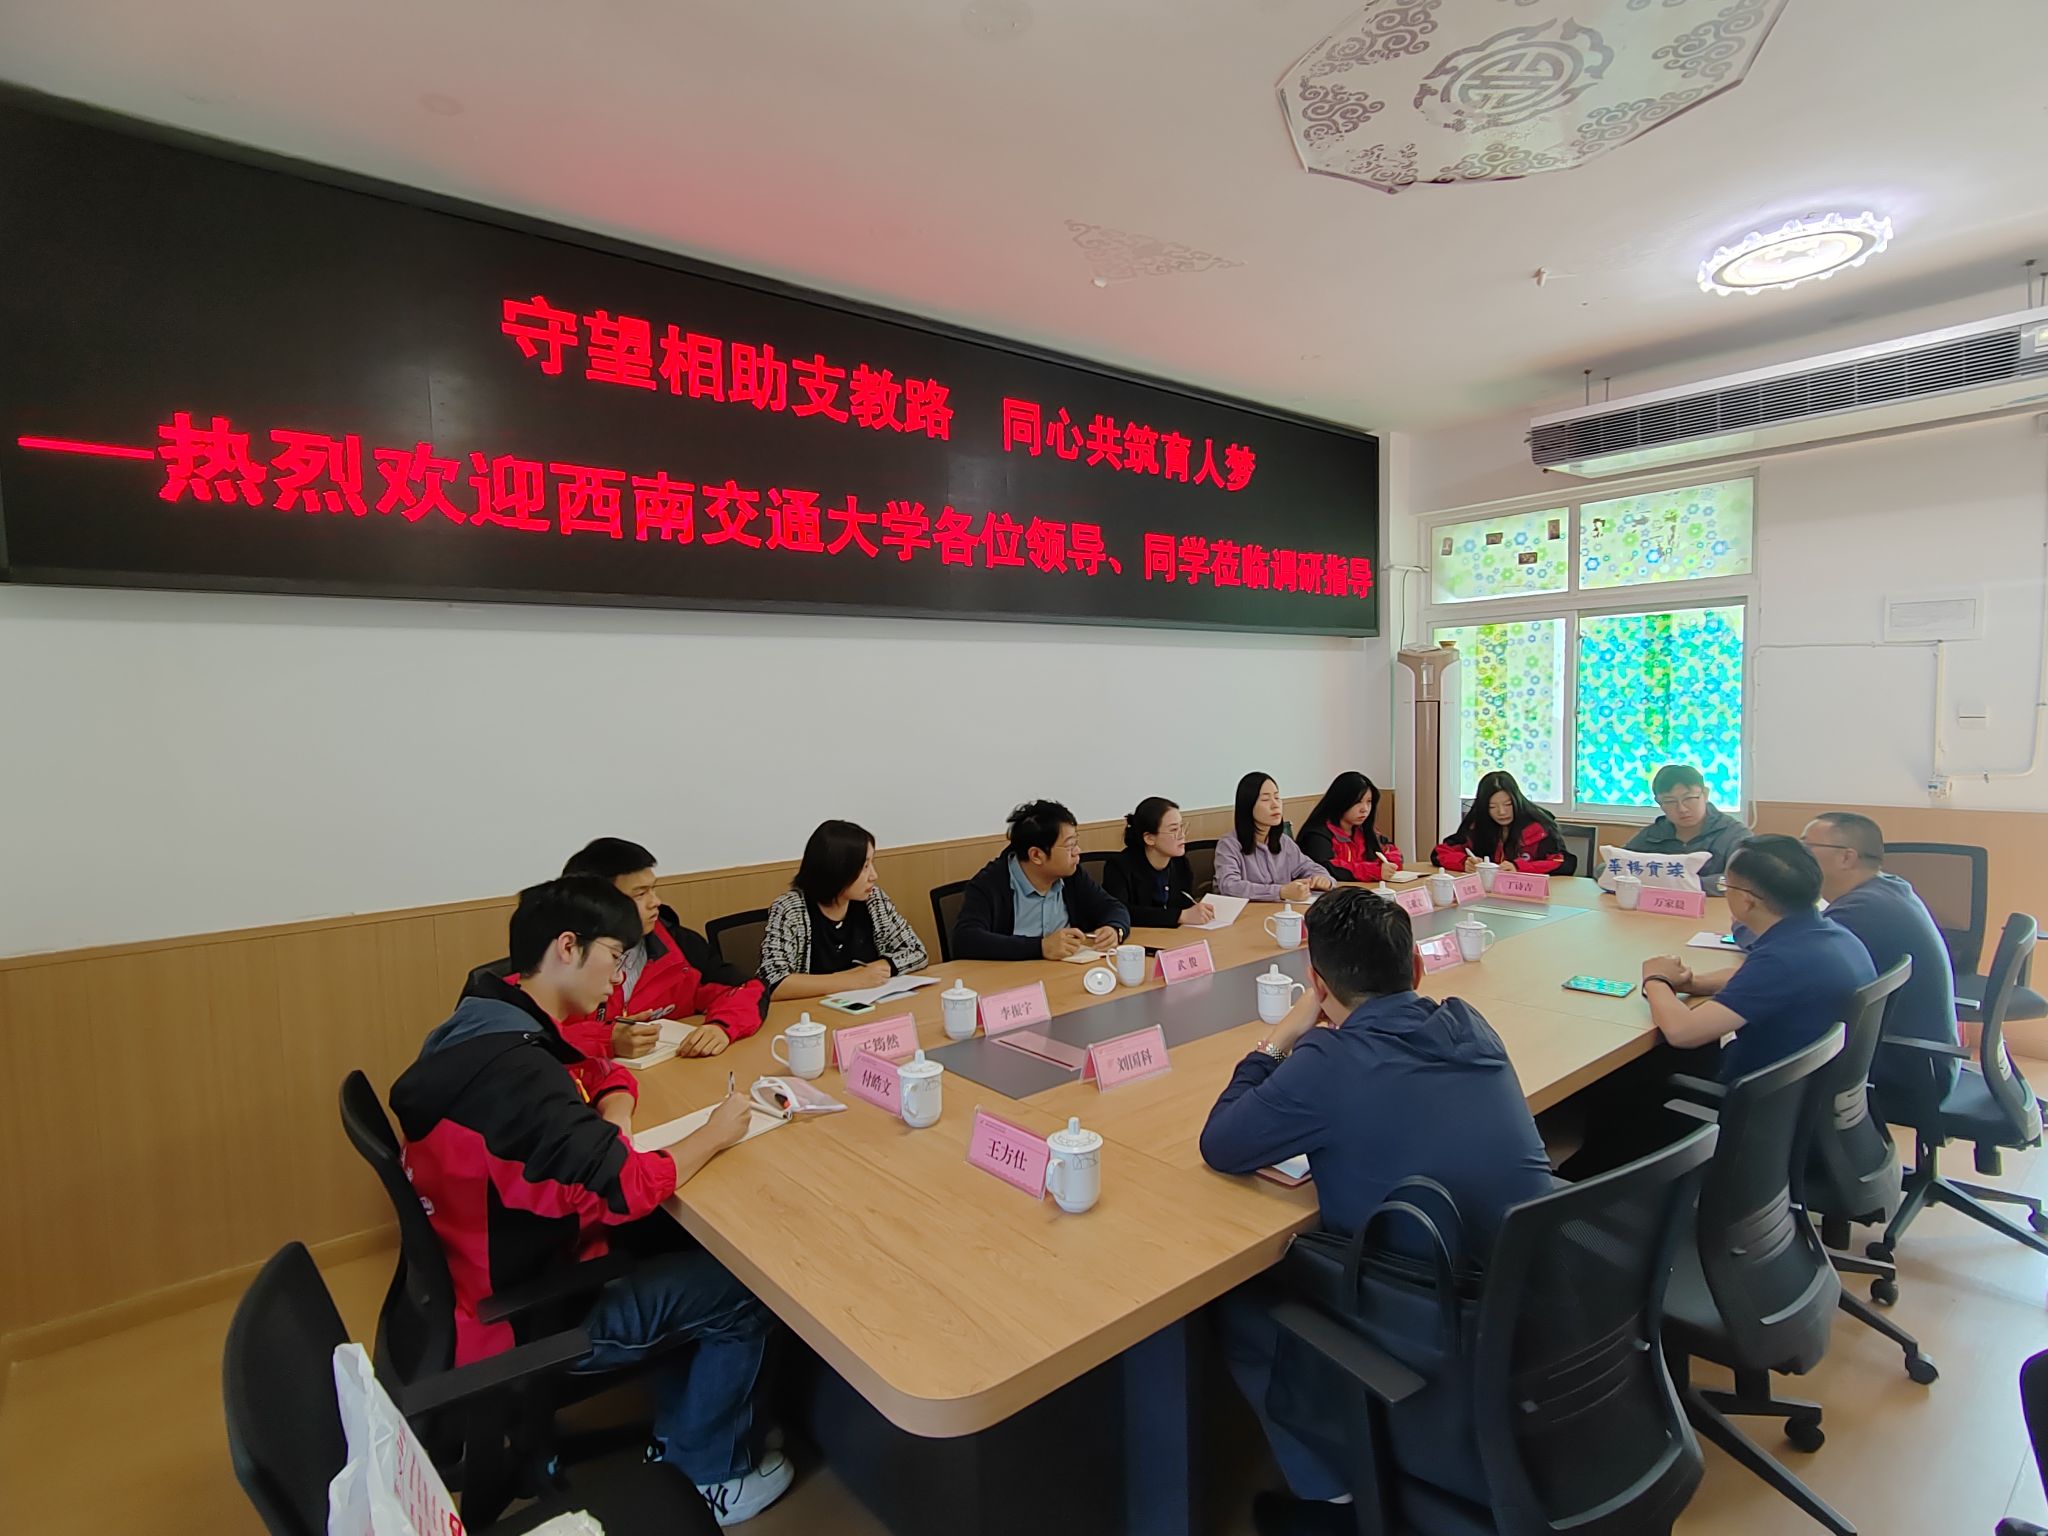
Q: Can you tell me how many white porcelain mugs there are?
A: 12